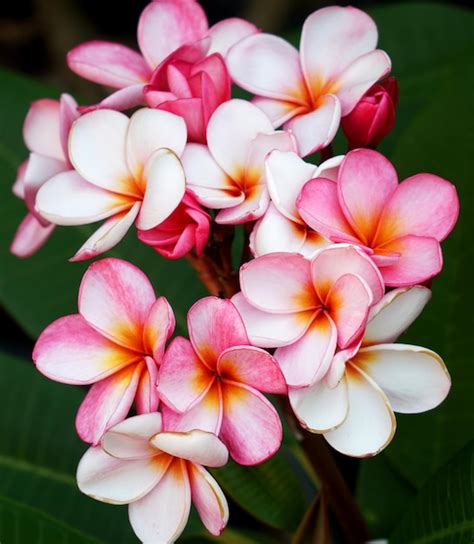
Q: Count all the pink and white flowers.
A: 12